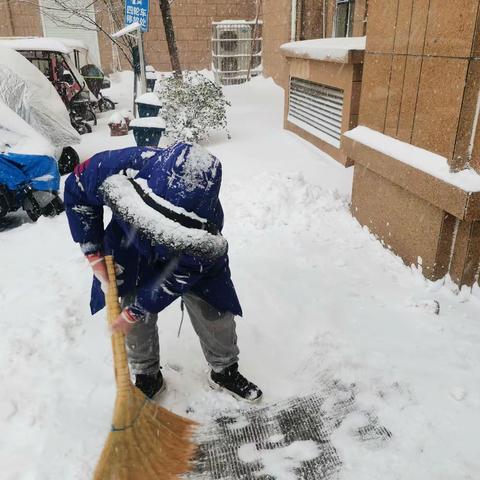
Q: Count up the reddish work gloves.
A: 2